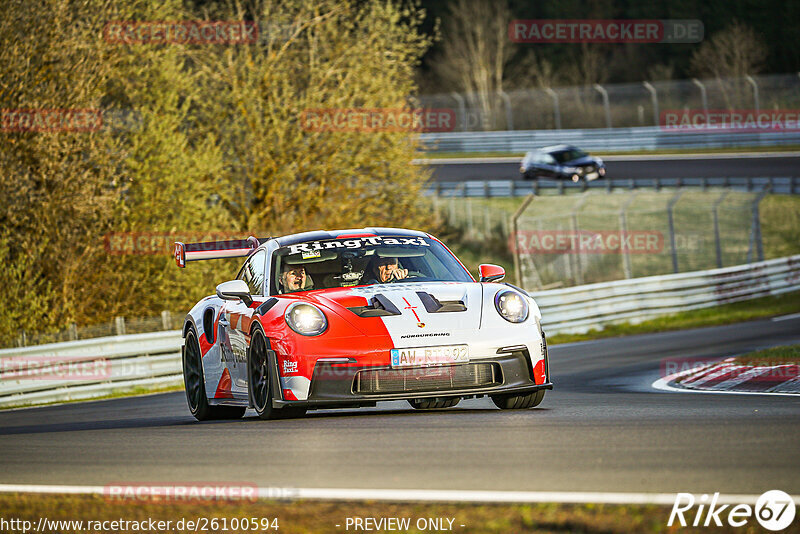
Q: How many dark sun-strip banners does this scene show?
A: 1